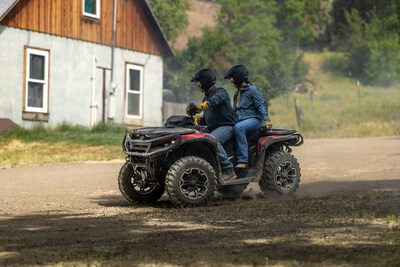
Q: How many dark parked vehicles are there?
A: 0